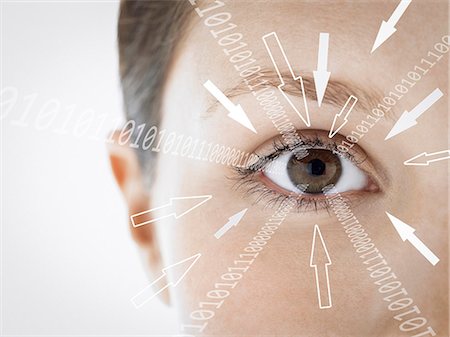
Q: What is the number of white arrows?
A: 12